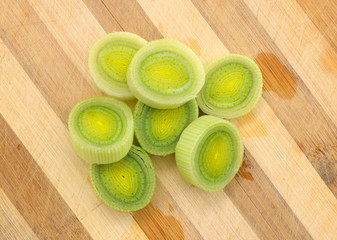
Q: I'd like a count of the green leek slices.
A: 7